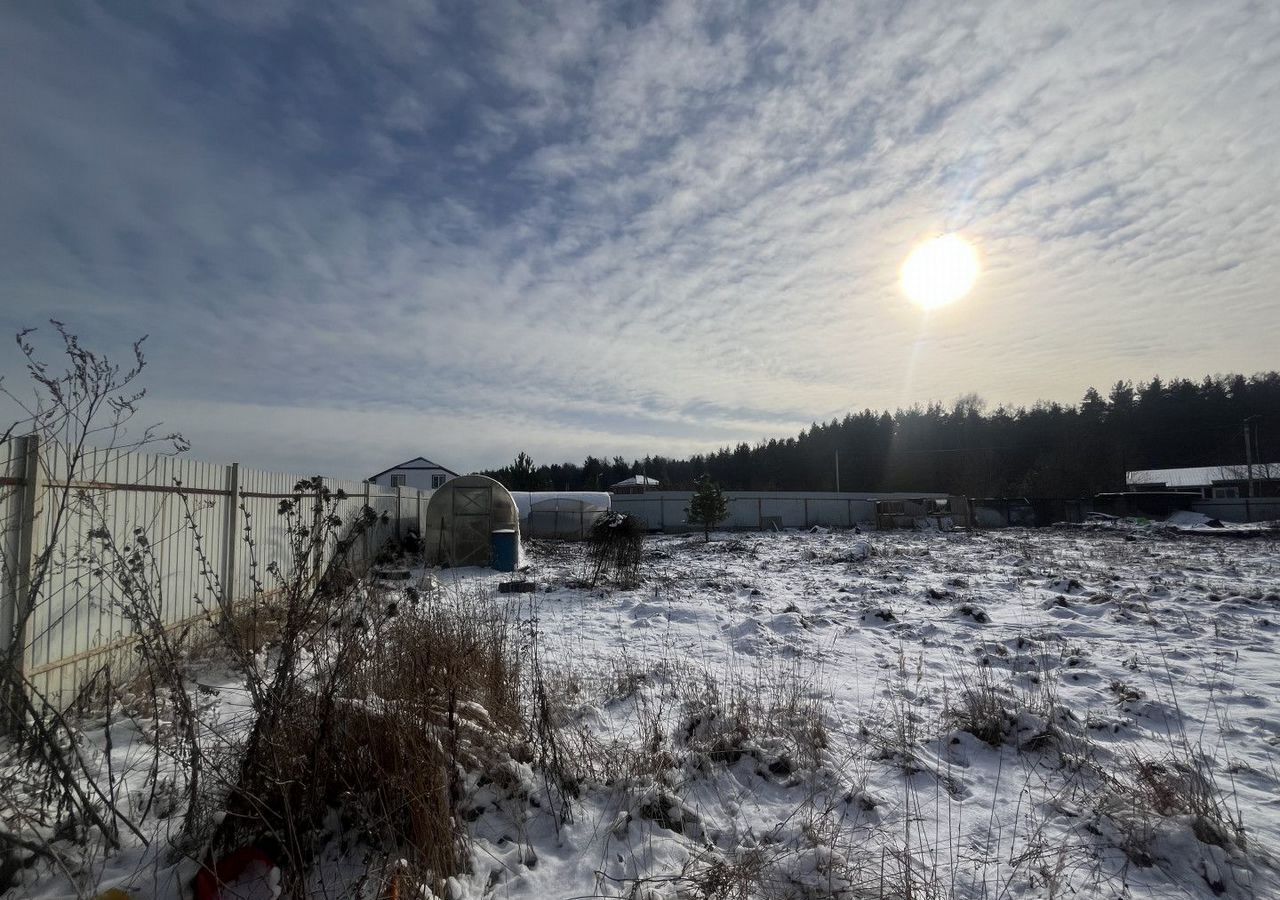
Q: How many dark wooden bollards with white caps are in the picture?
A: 0